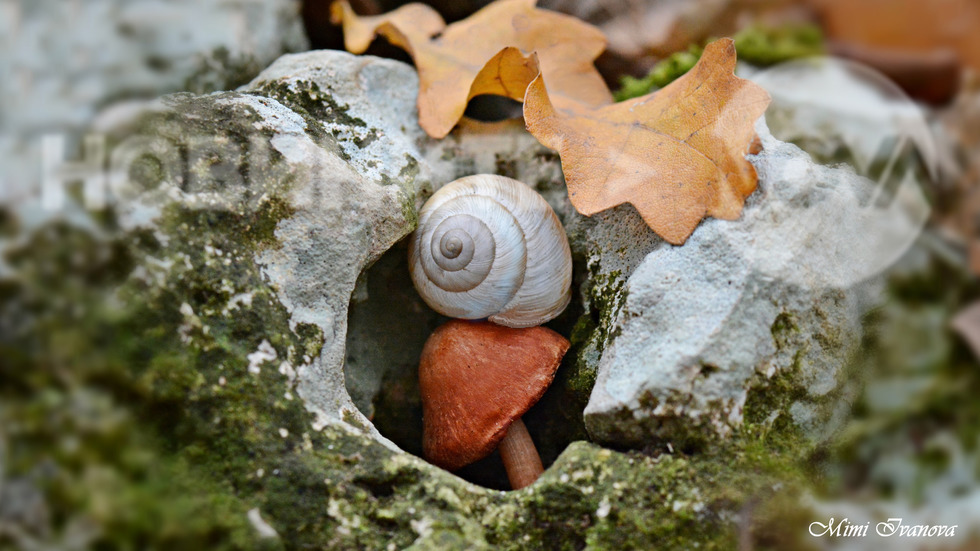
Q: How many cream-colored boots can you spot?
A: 0